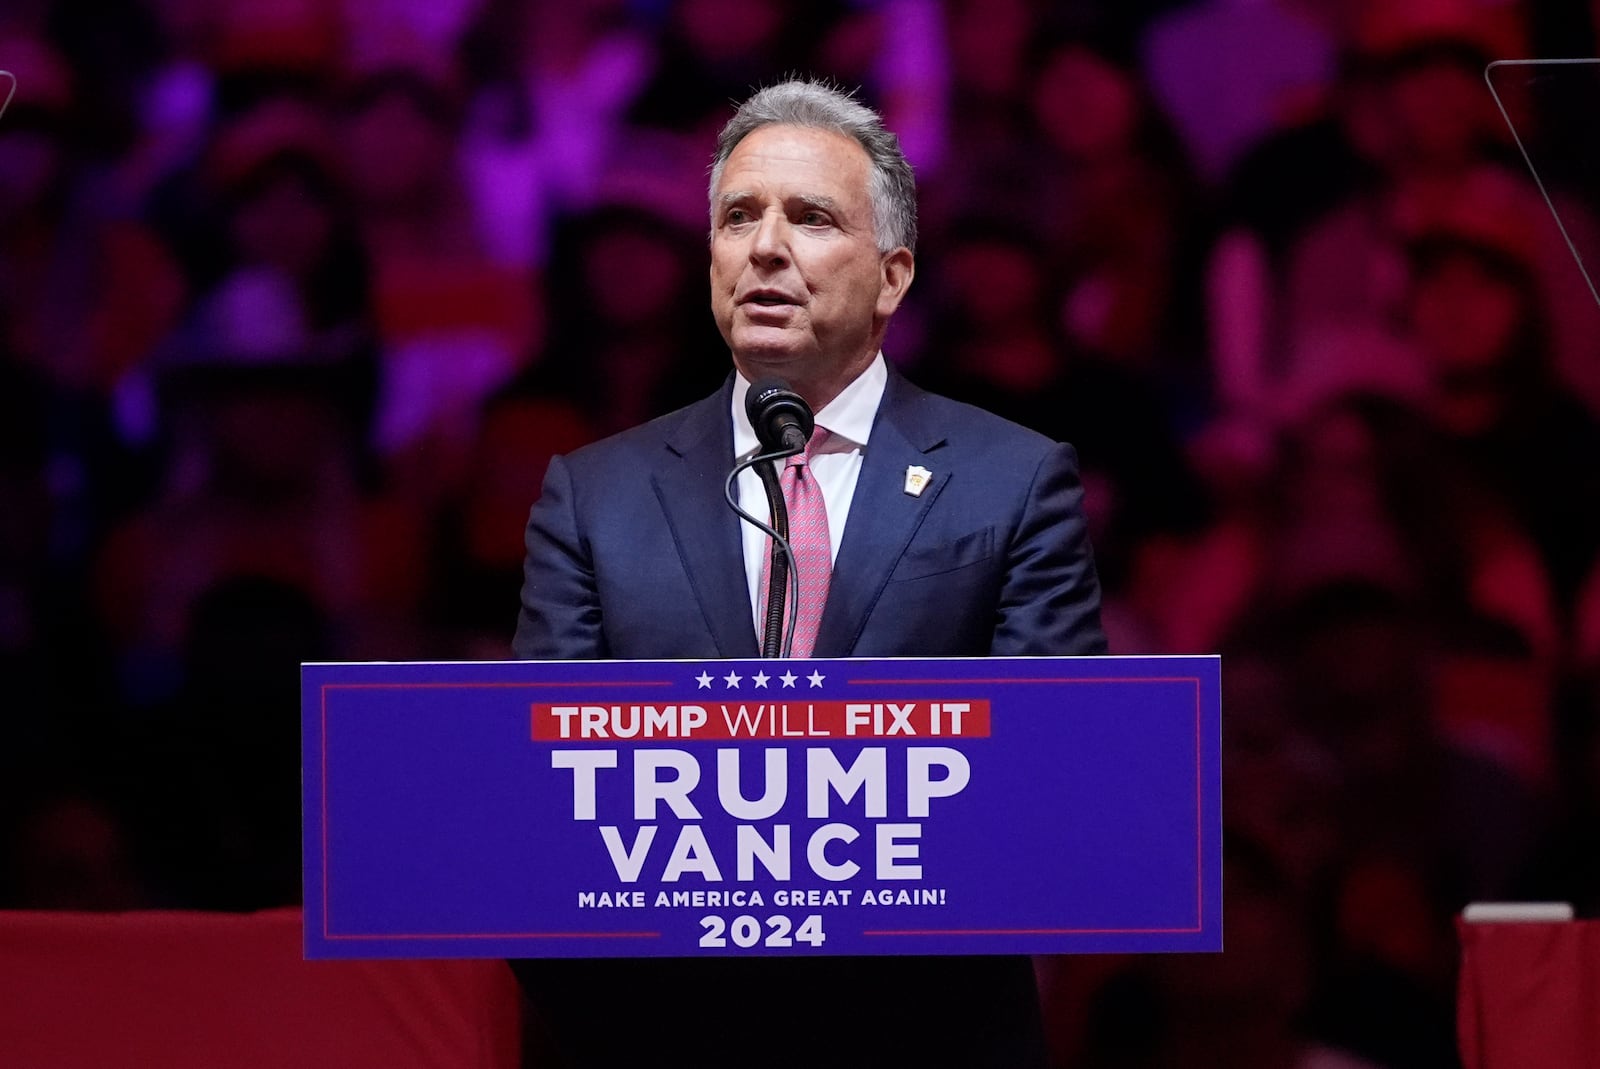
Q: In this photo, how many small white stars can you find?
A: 5